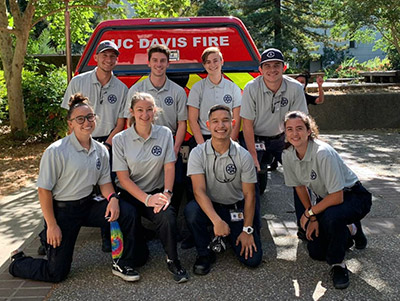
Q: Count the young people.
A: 8